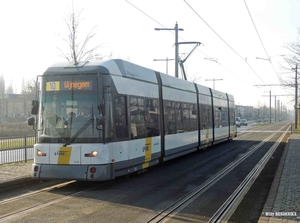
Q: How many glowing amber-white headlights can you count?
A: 2